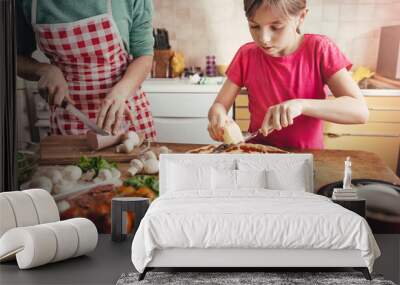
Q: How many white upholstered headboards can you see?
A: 1